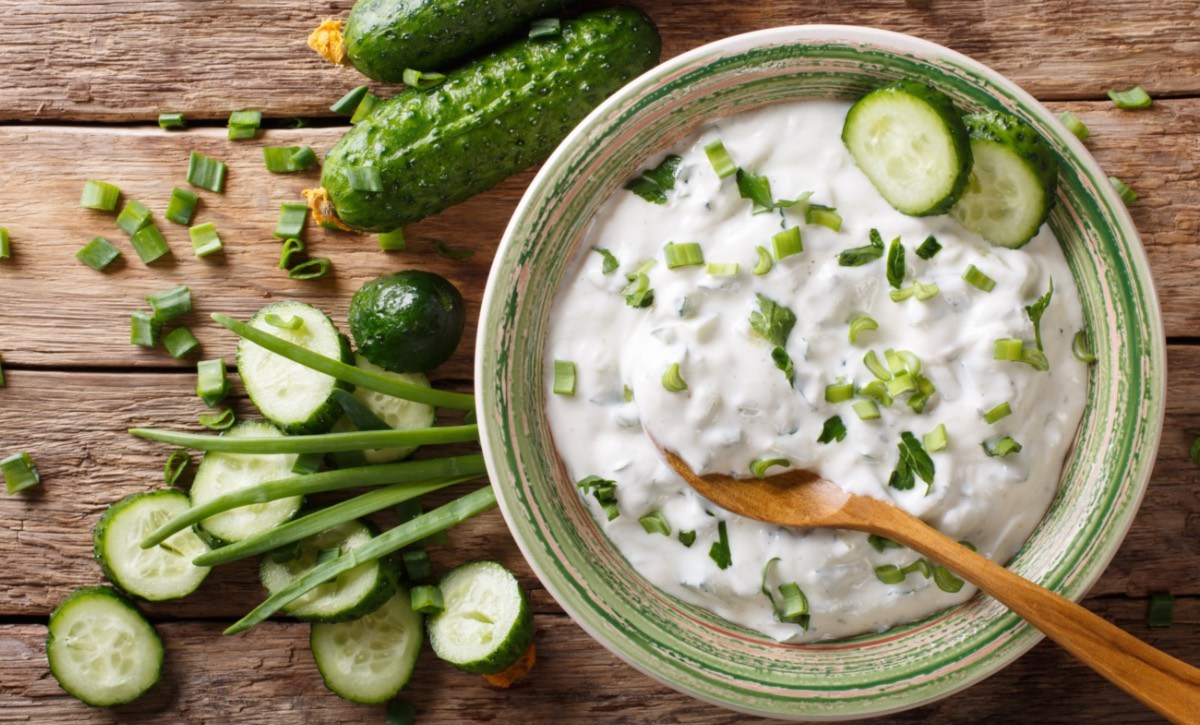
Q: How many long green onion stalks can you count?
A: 5